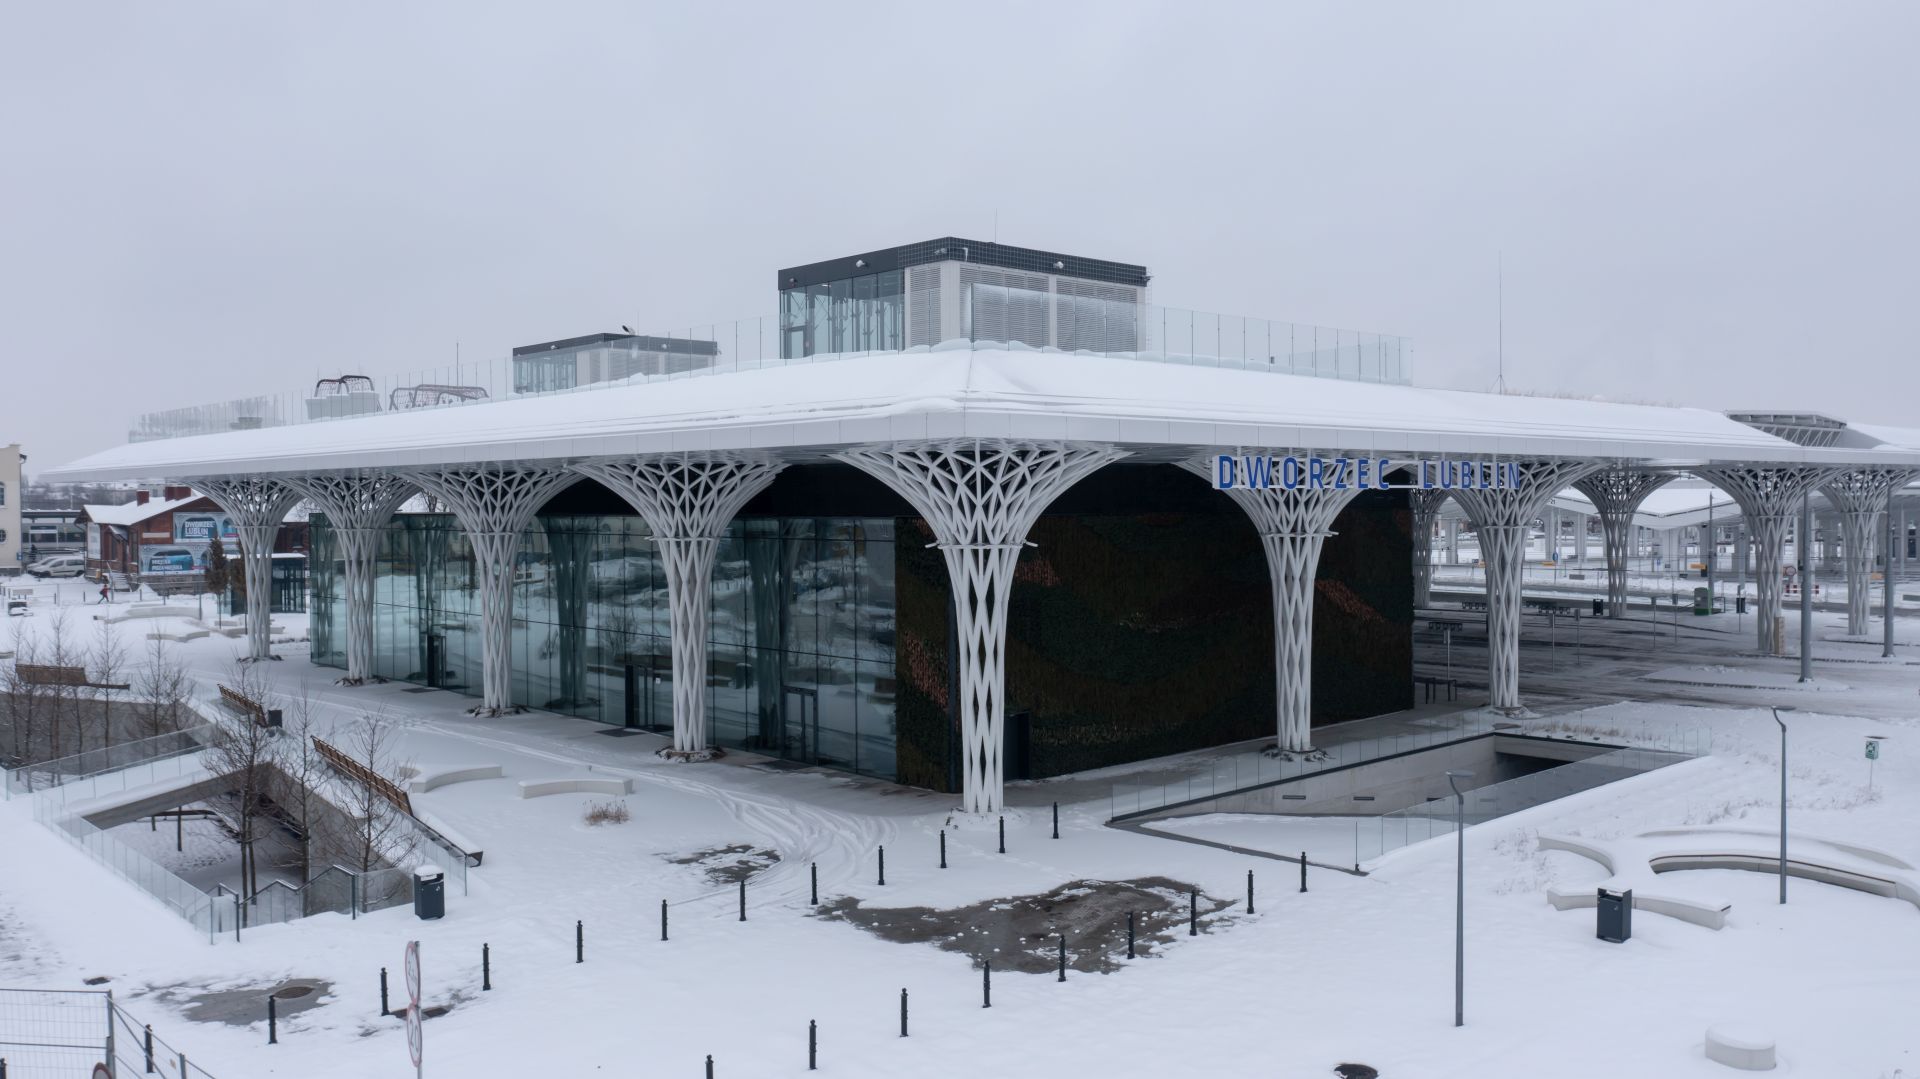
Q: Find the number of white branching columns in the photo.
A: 11